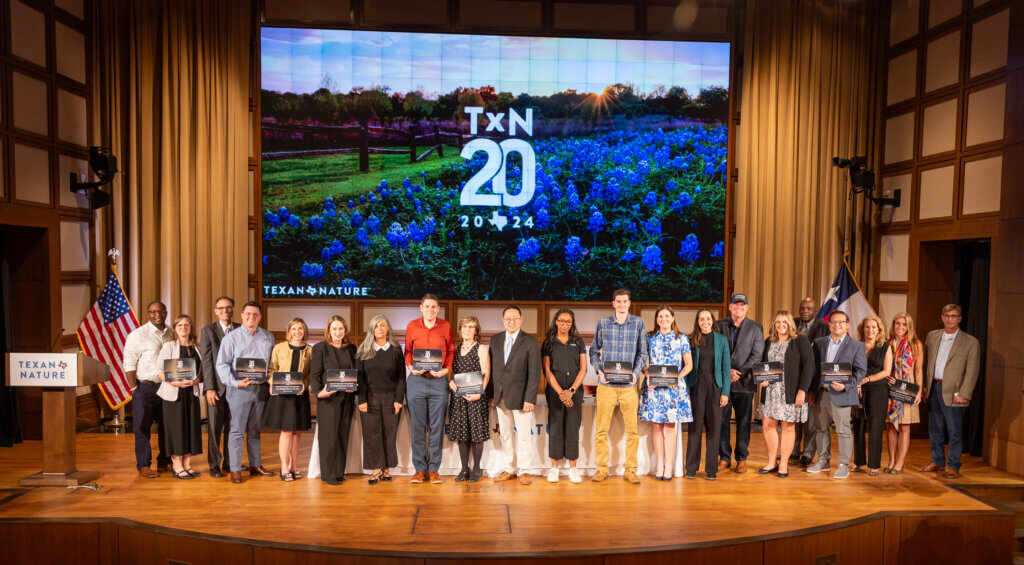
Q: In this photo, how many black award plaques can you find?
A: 11